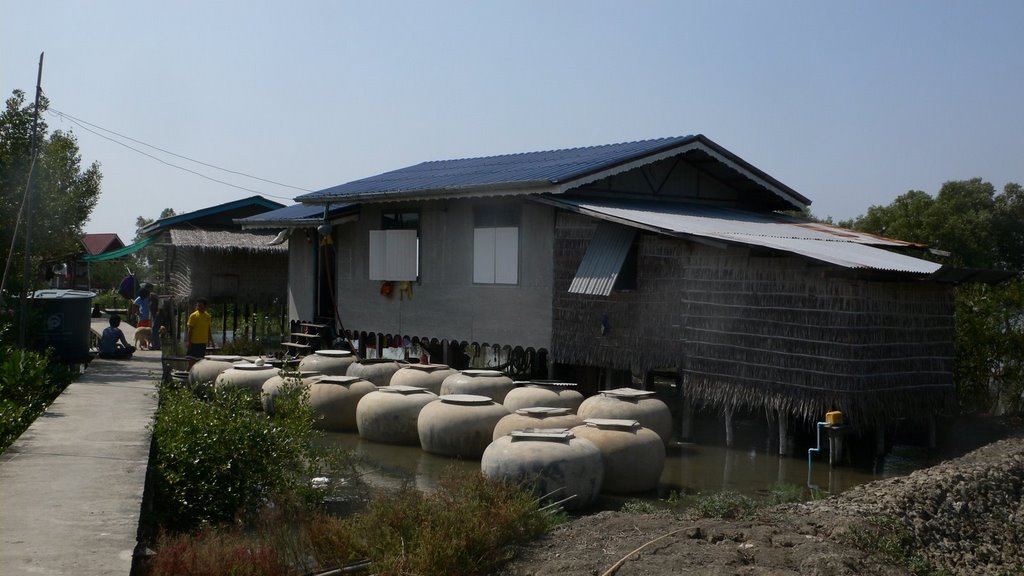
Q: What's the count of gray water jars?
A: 15